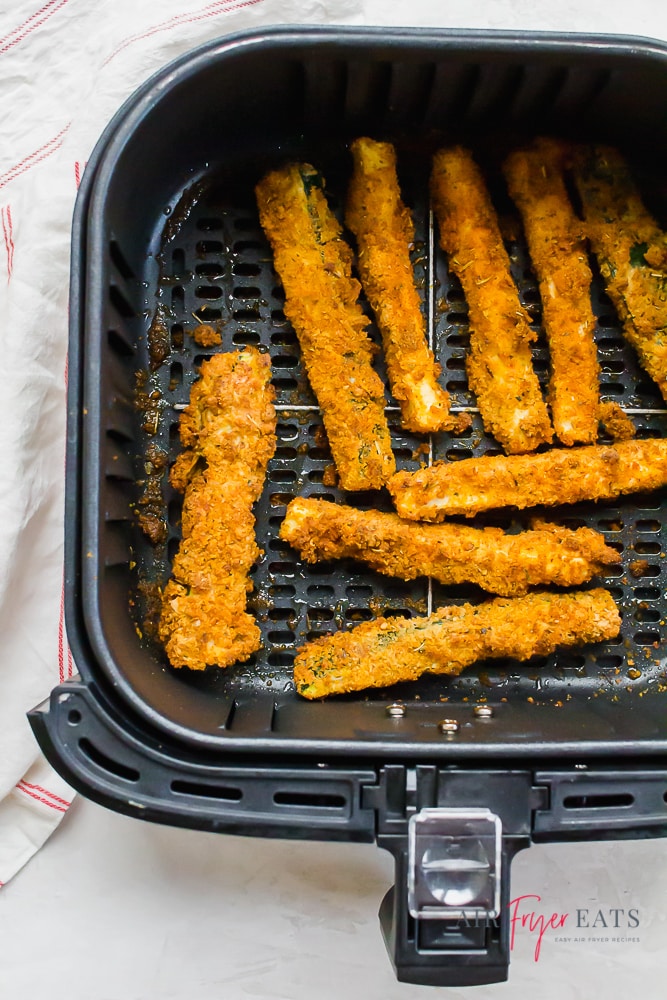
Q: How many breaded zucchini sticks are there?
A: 9